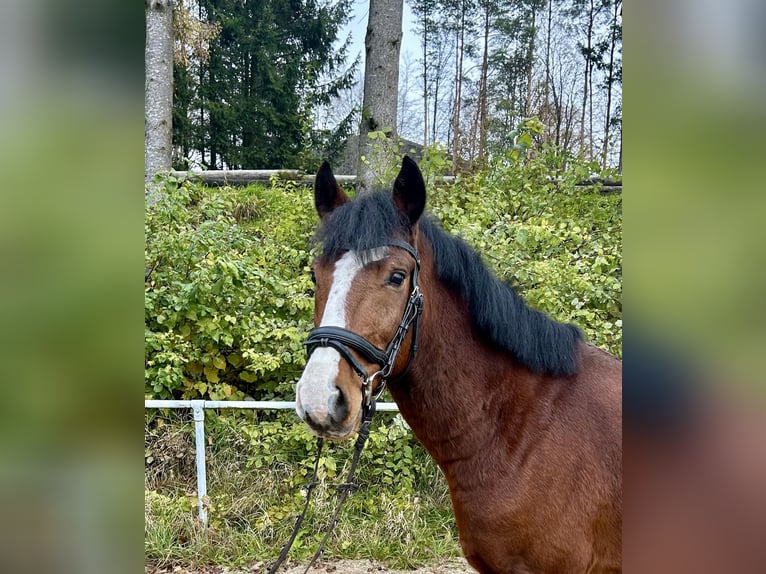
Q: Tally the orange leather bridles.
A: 0